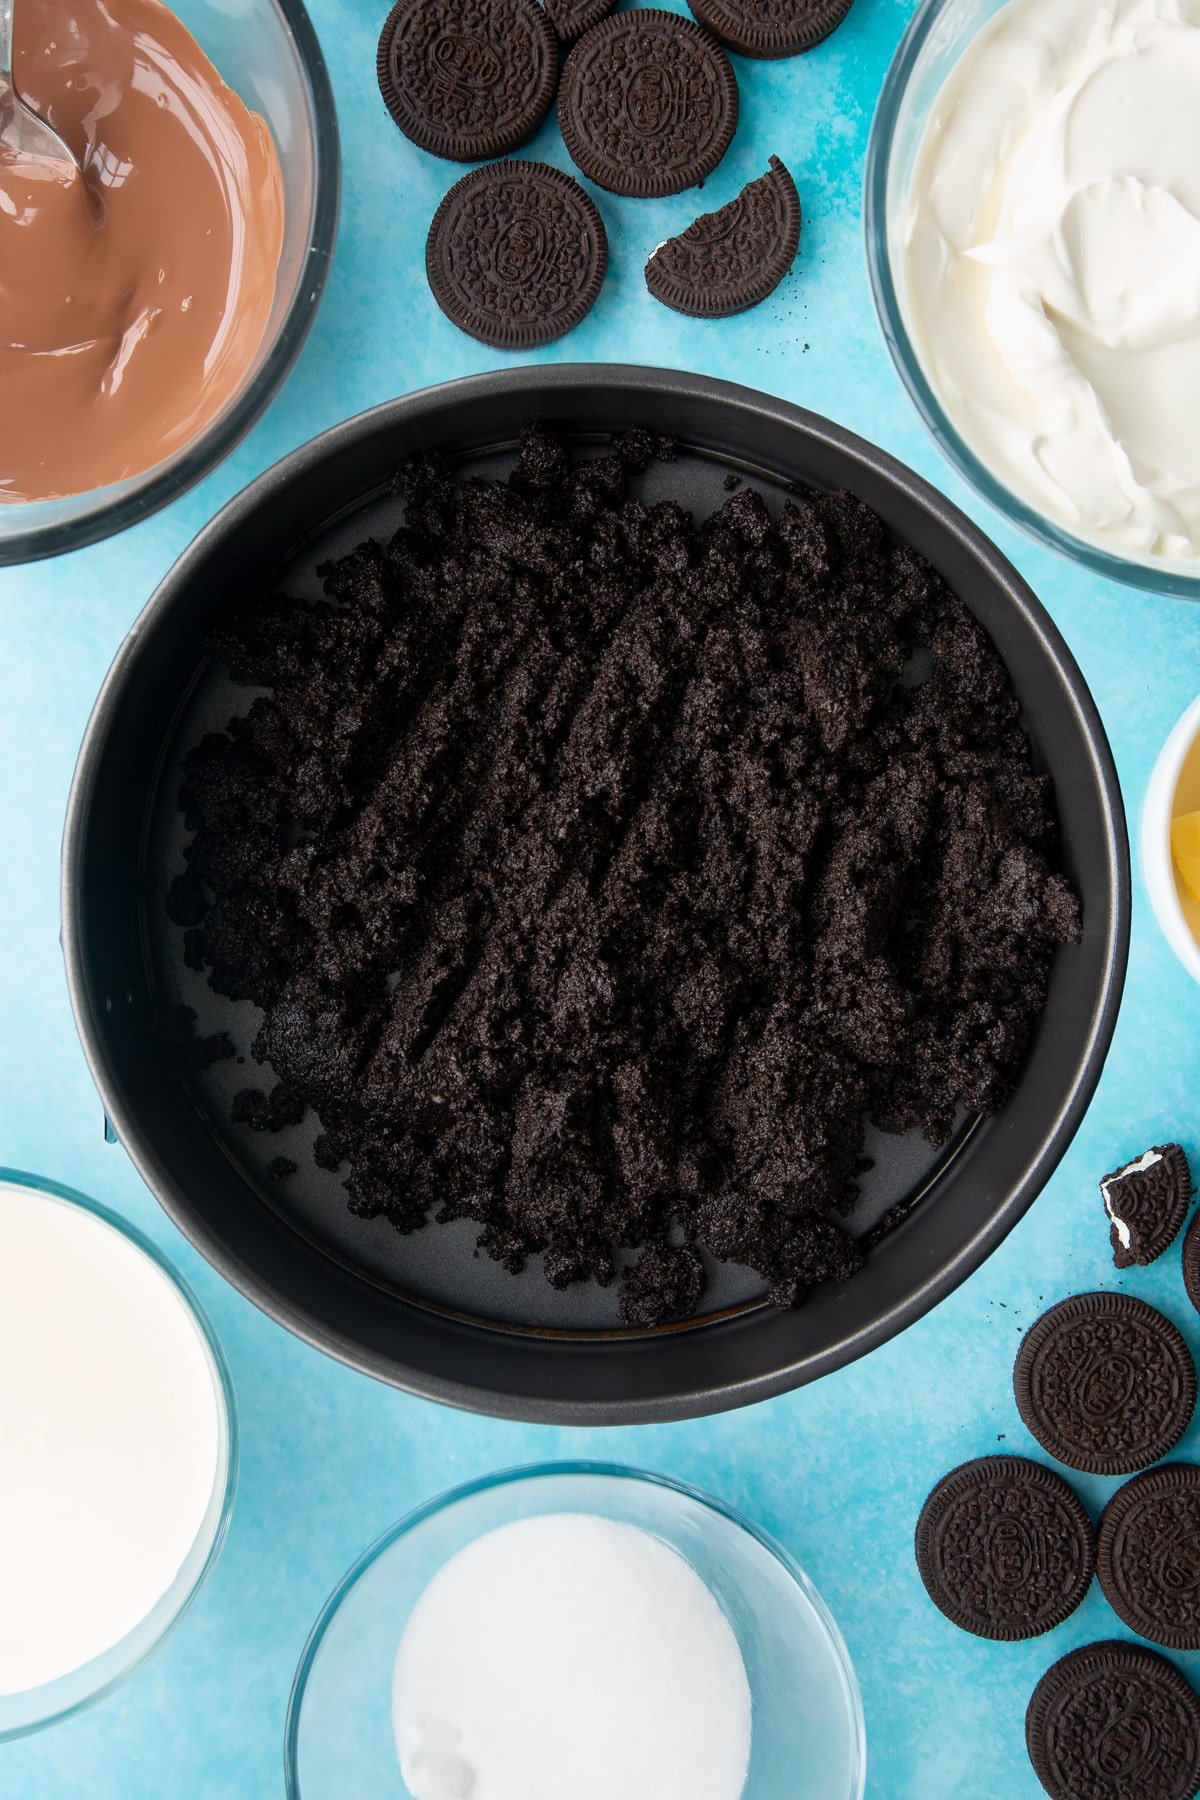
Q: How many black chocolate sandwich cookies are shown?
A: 12